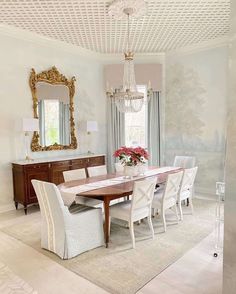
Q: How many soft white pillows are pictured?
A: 0